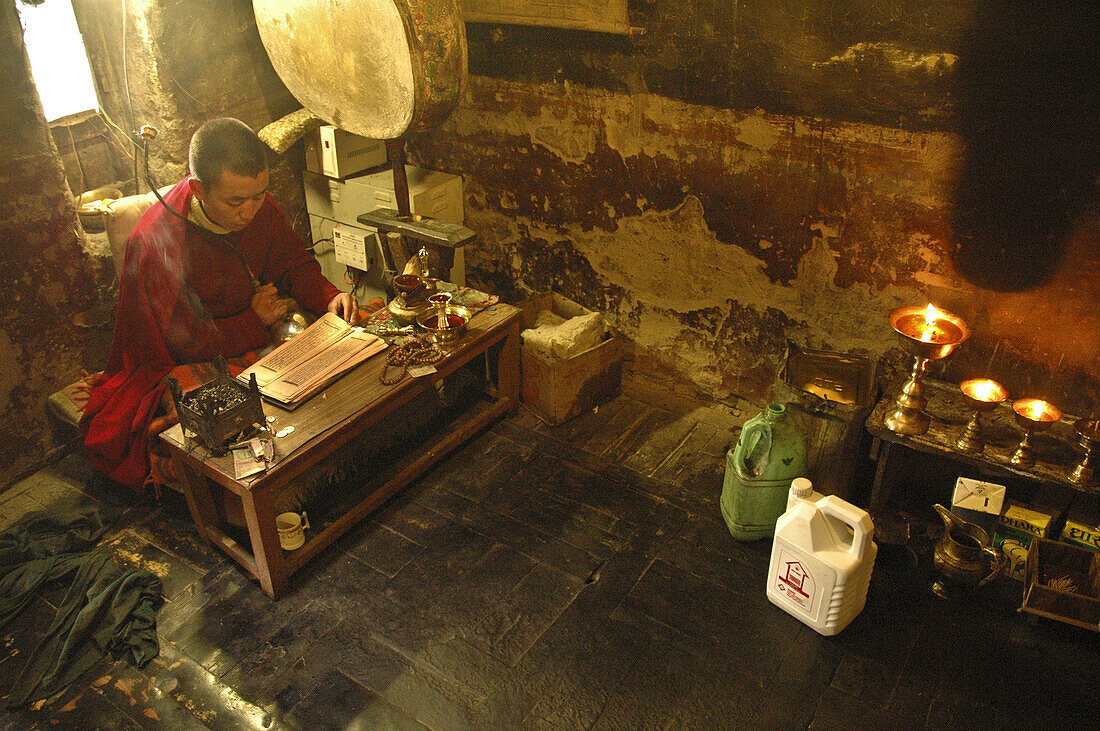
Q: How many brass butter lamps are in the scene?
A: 4